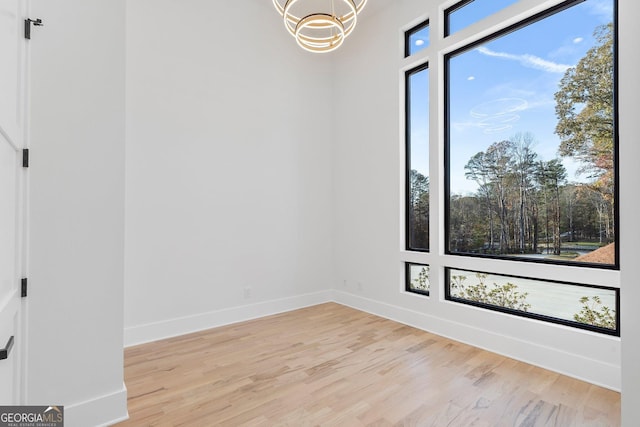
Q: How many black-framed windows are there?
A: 6